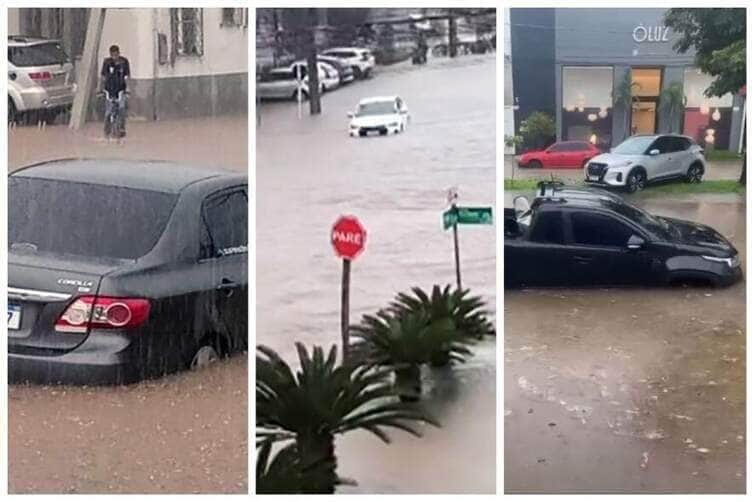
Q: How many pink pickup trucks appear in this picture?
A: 0